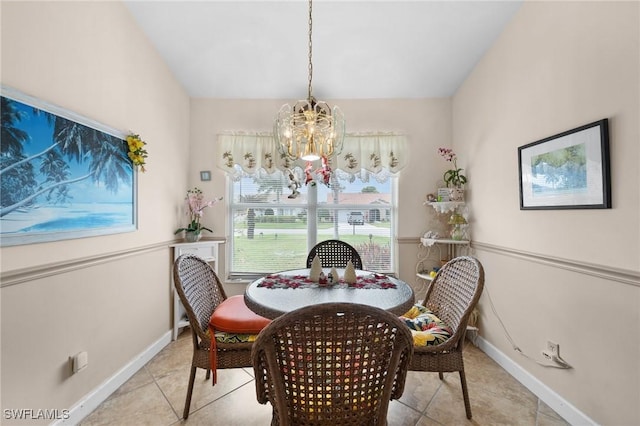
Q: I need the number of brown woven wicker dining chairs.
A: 4